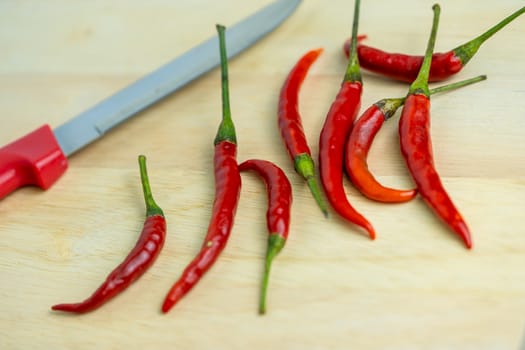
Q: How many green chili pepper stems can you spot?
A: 8